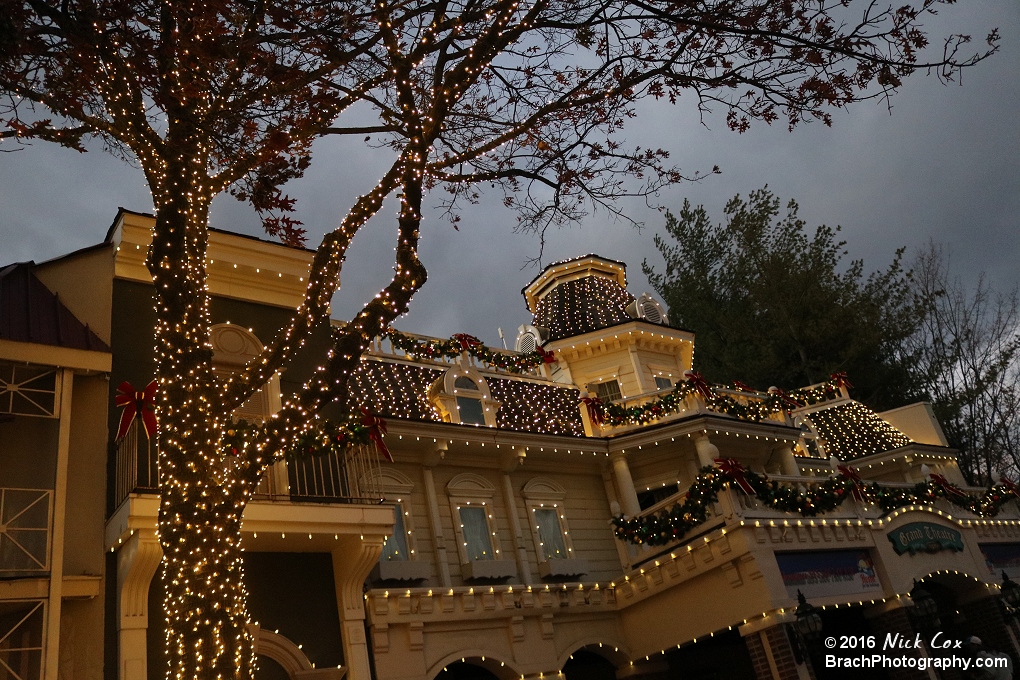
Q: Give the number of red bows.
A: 13